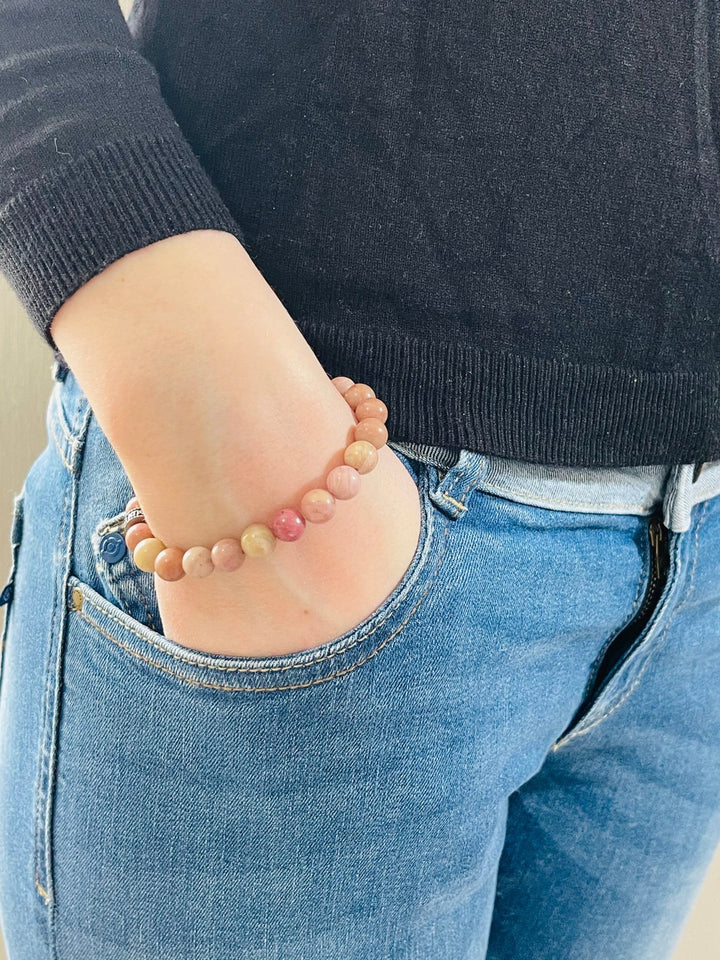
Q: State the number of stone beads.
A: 15